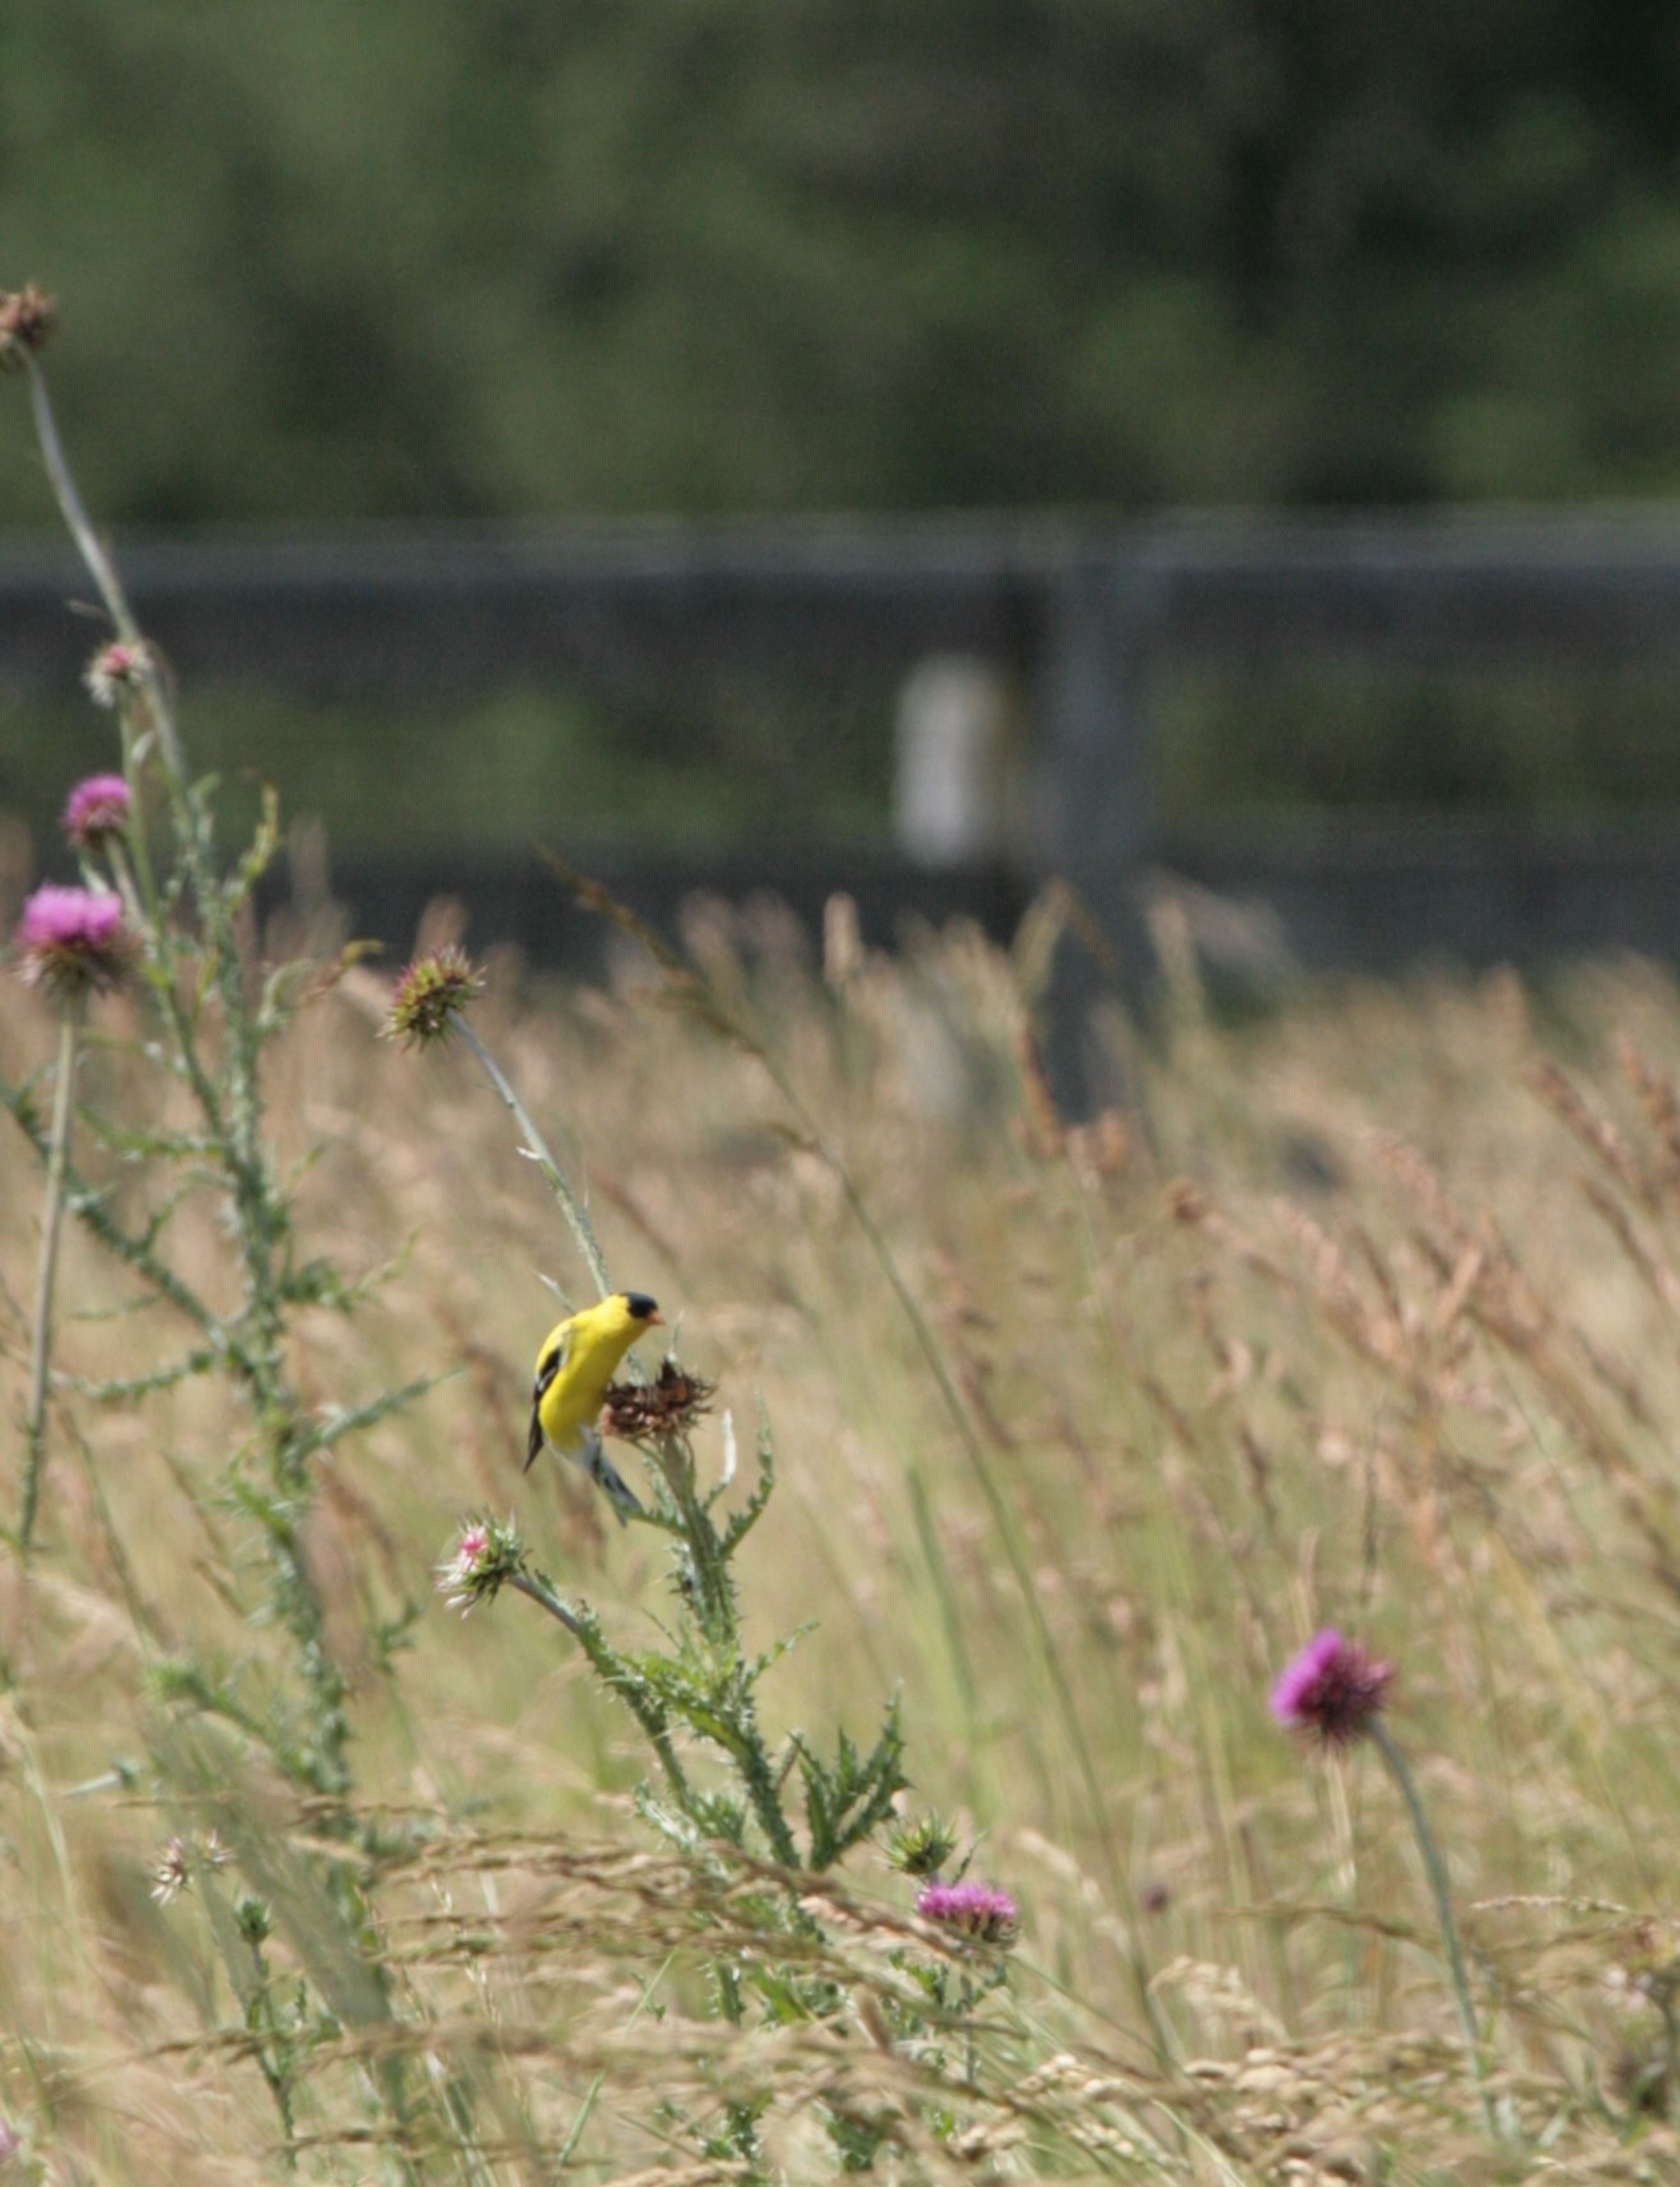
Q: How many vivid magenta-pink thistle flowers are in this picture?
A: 4